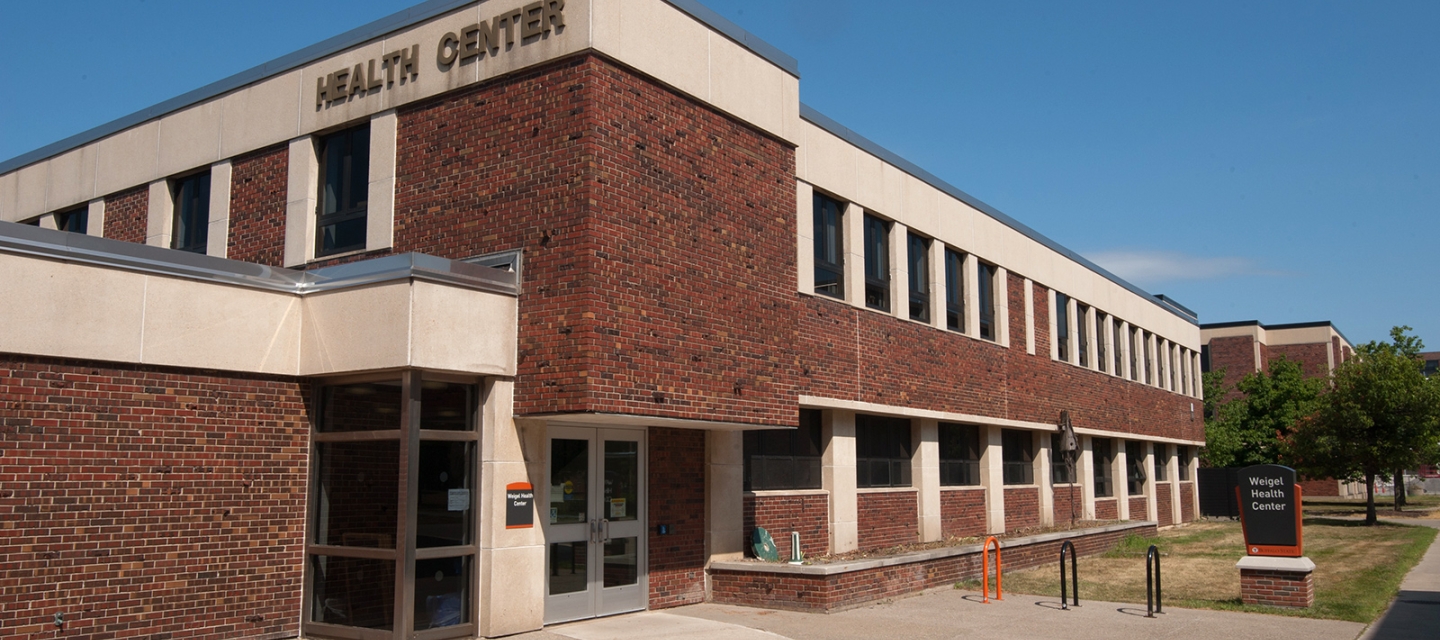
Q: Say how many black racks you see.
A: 2